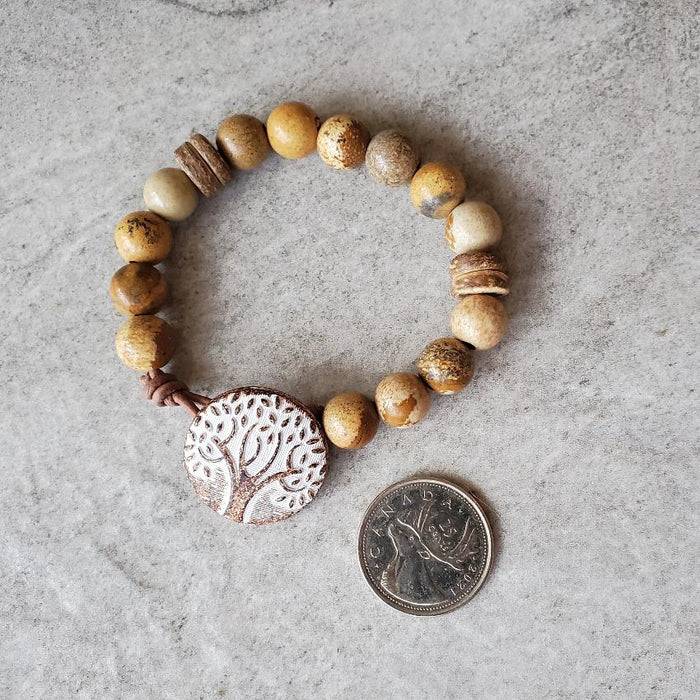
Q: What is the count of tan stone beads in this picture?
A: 14